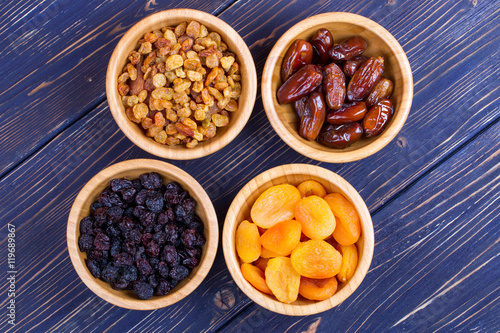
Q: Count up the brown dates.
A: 13